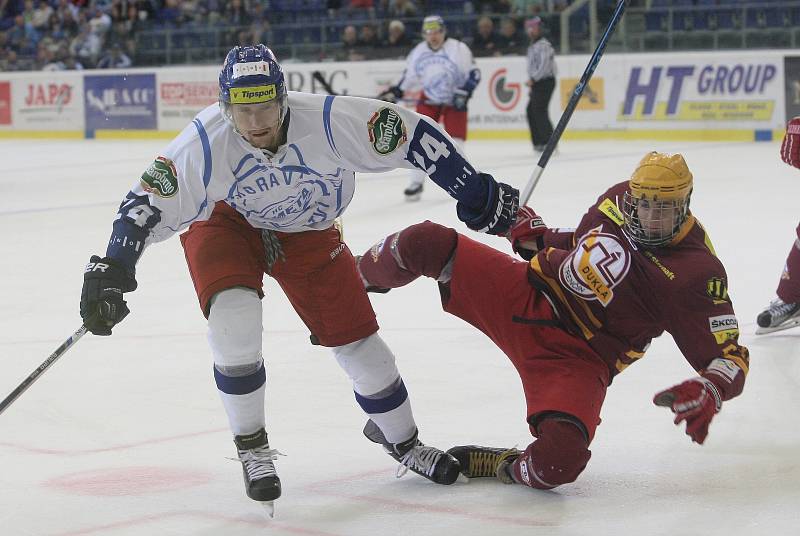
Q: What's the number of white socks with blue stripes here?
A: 2